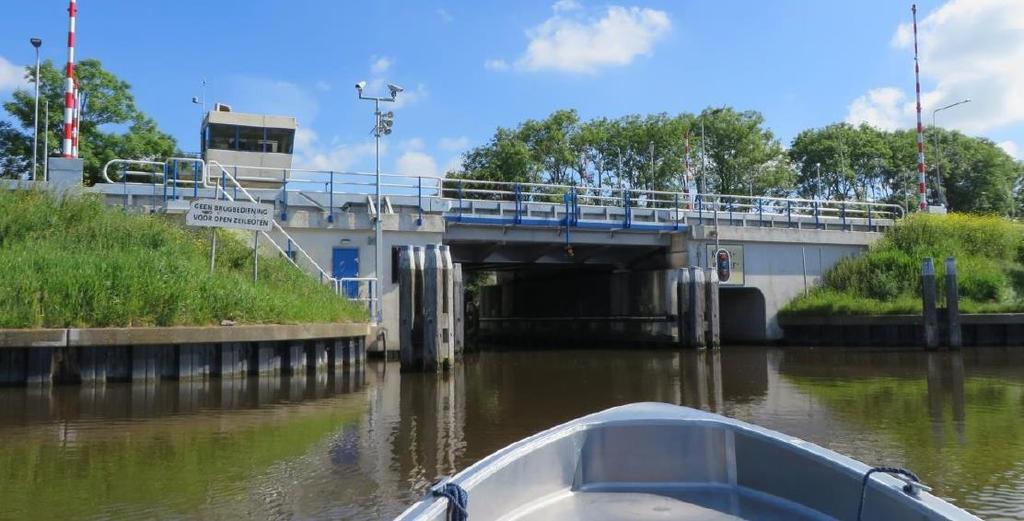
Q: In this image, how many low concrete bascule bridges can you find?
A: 1